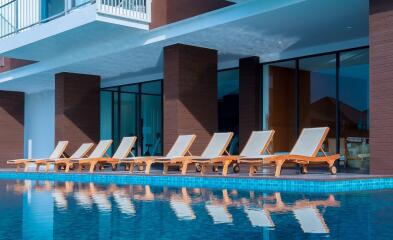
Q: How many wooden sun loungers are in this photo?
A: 8